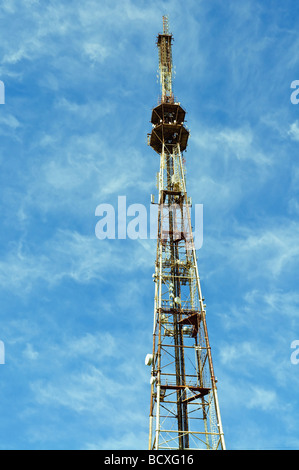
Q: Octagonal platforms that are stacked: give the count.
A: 2